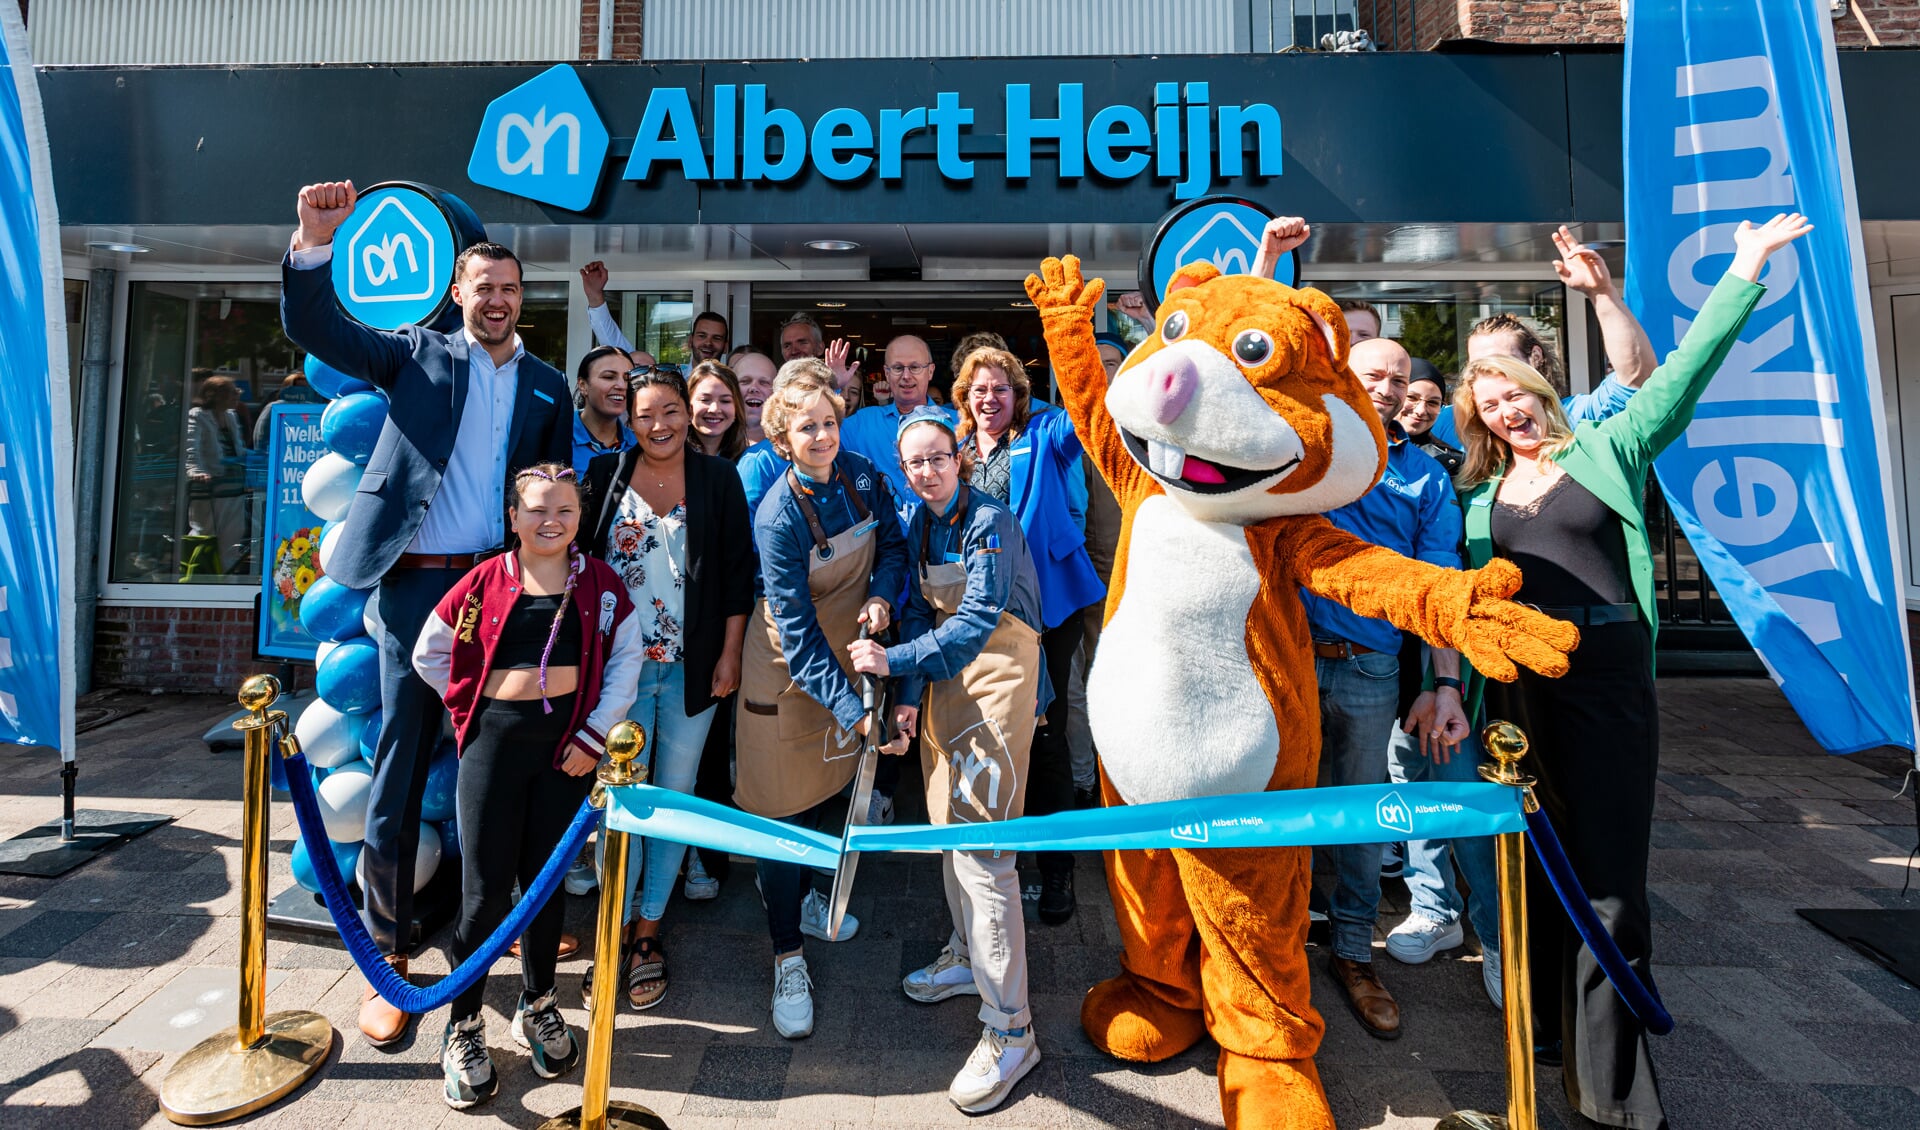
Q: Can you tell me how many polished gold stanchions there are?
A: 3